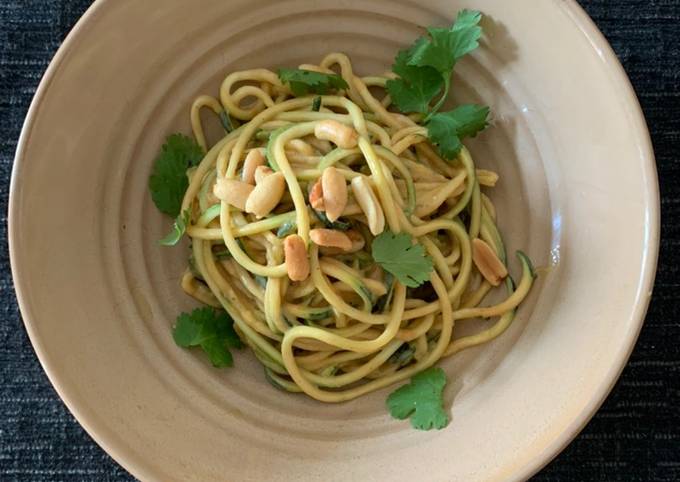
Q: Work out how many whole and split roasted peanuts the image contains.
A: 12